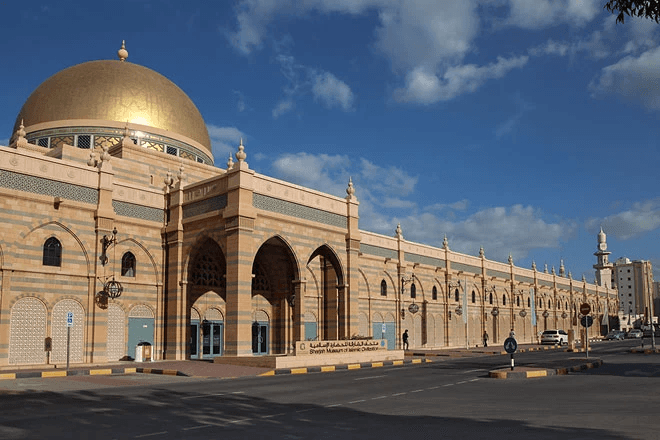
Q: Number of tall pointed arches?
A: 3